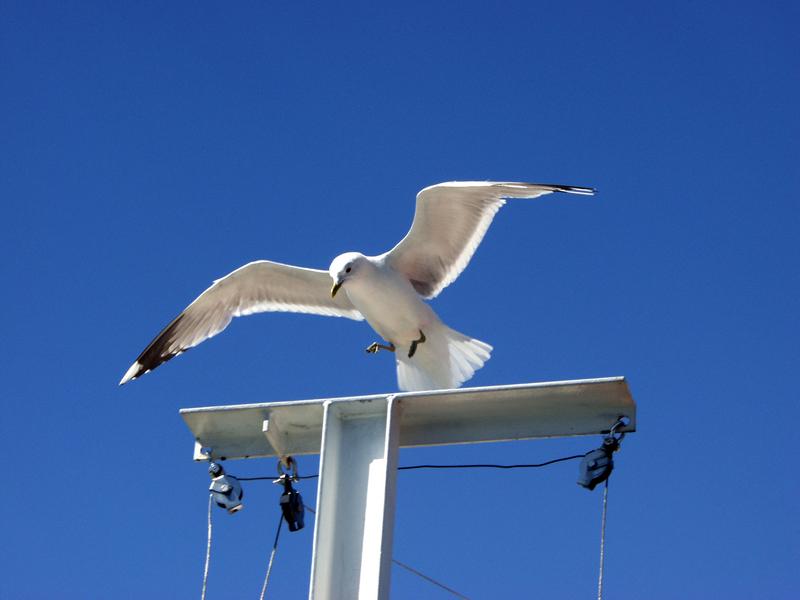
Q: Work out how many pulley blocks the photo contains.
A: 3